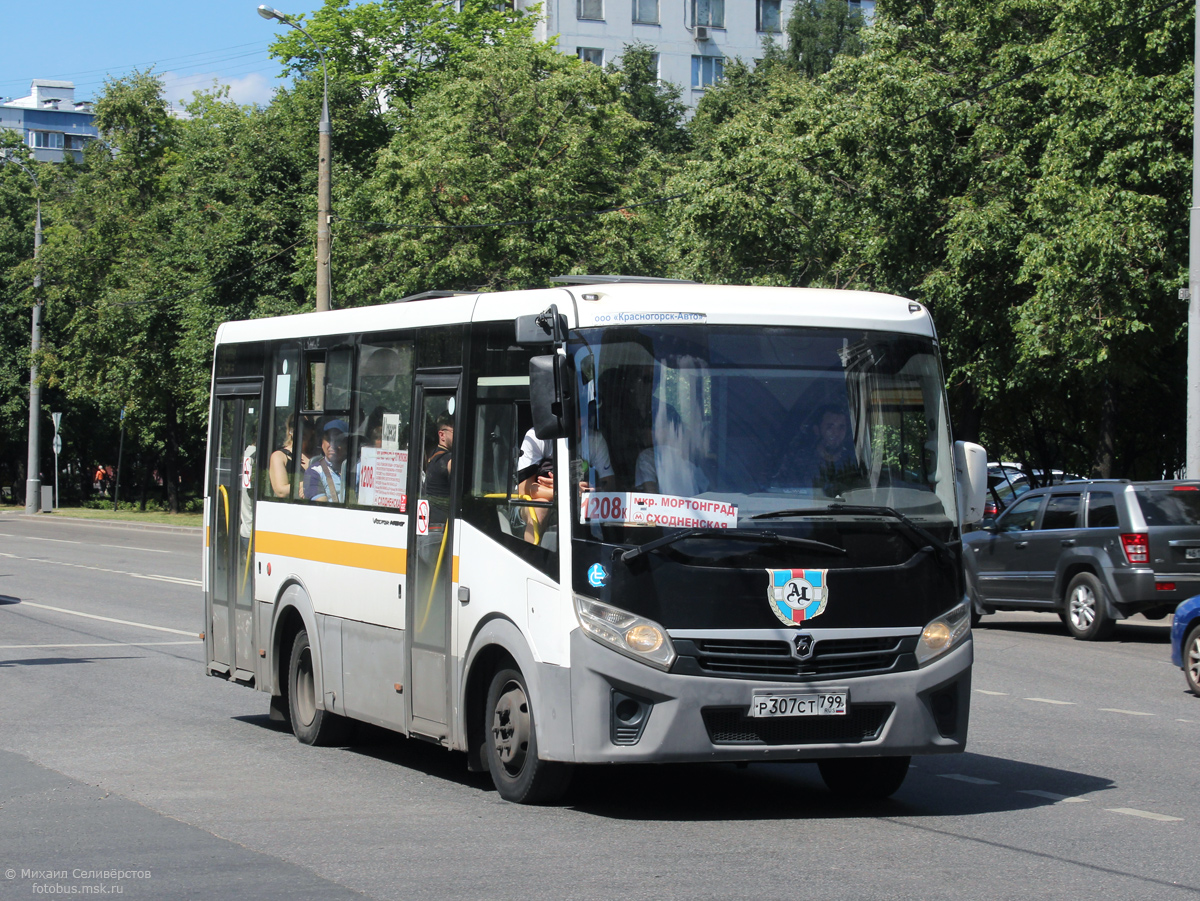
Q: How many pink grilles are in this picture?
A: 0